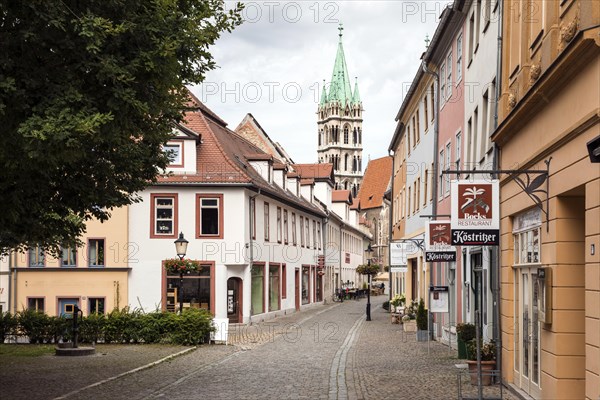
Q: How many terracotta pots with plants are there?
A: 1